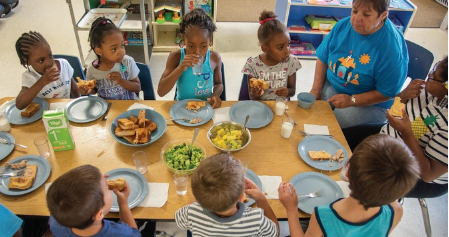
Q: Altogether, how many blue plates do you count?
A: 10